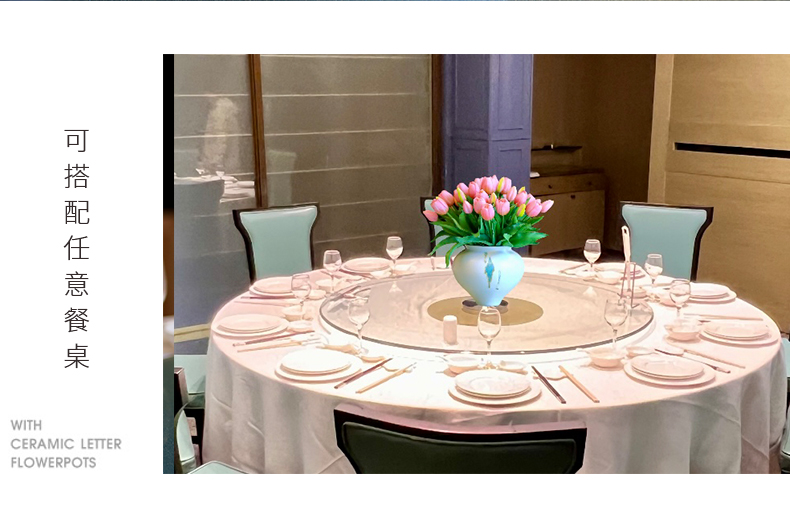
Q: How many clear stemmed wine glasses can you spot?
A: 9